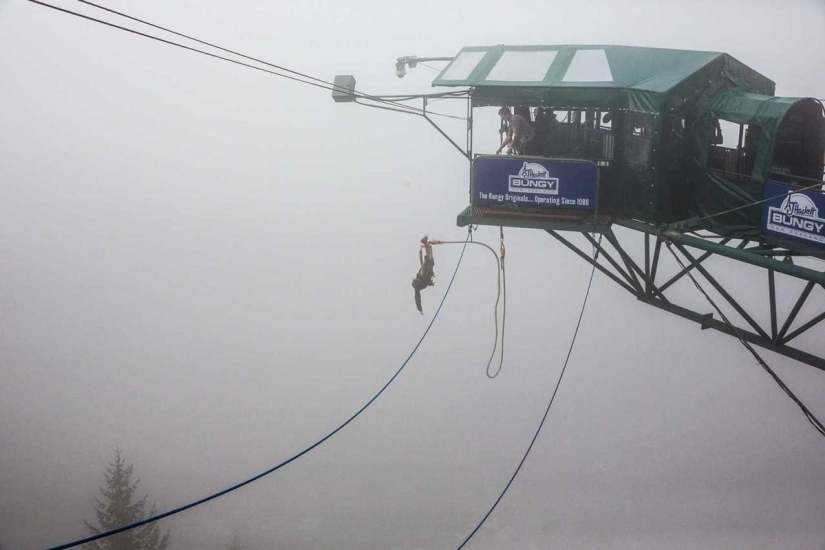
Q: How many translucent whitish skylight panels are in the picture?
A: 3